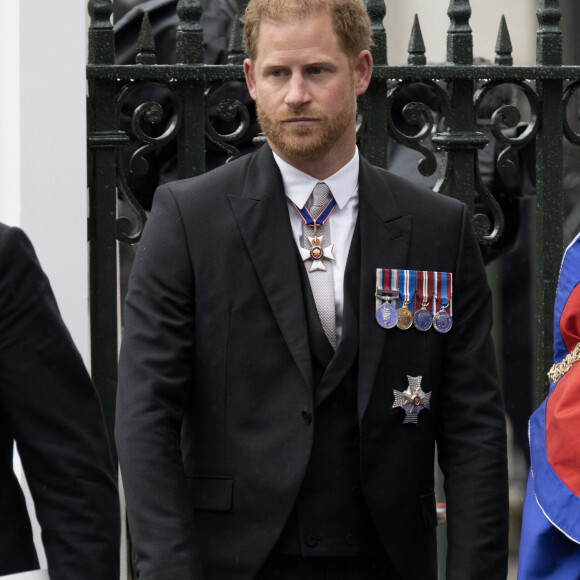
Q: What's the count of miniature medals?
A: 4